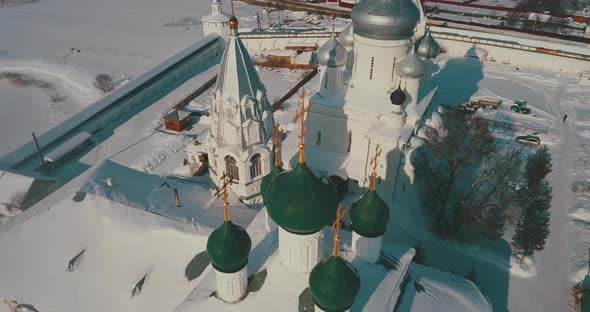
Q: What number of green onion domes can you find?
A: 5